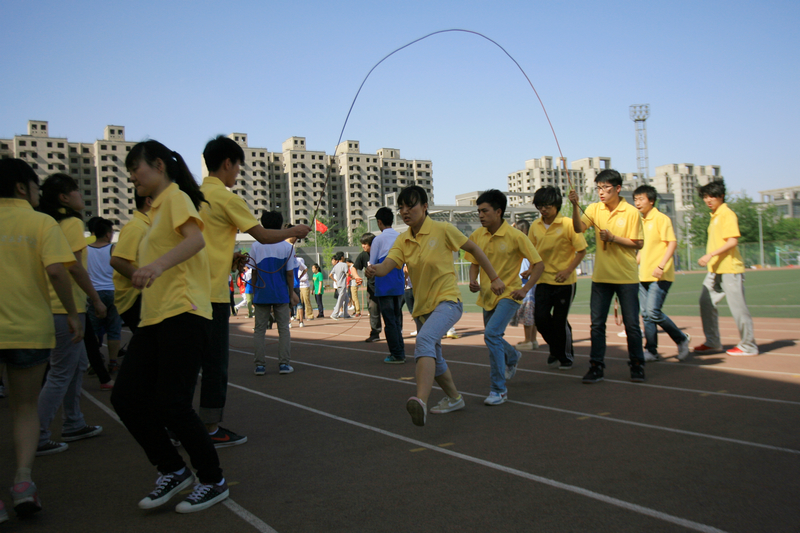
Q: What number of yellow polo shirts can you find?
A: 11